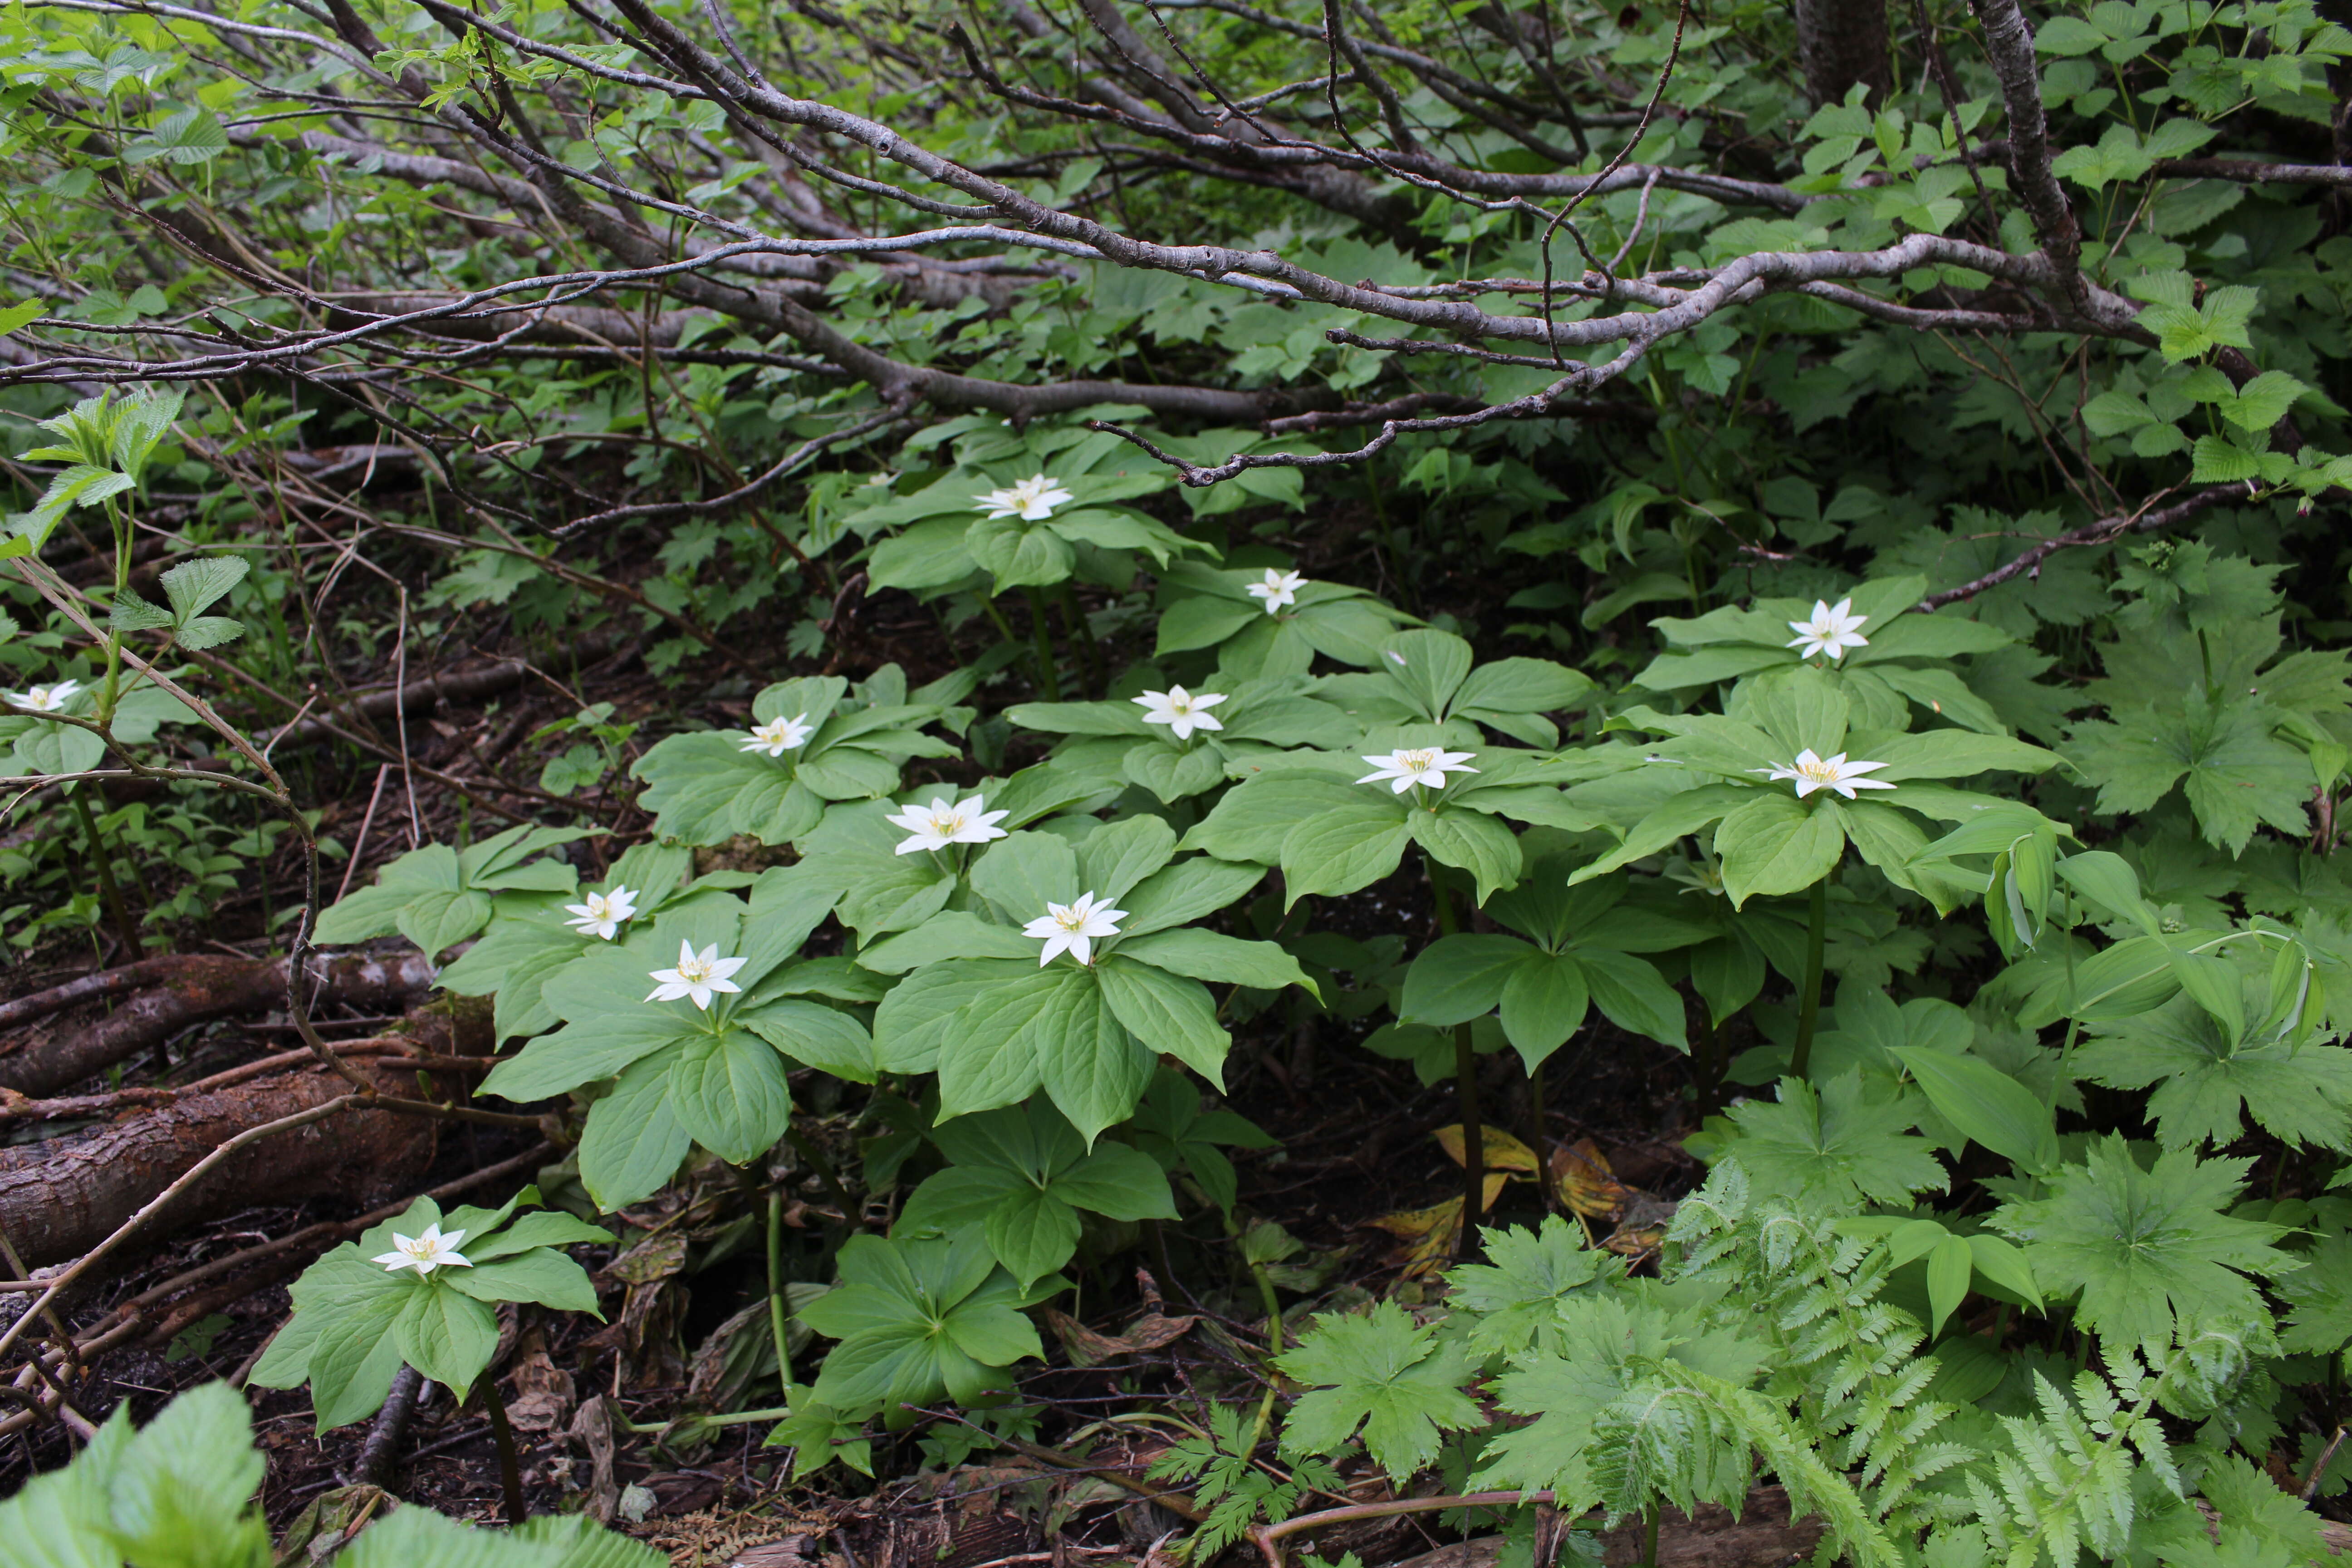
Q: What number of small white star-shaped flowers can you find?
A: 13